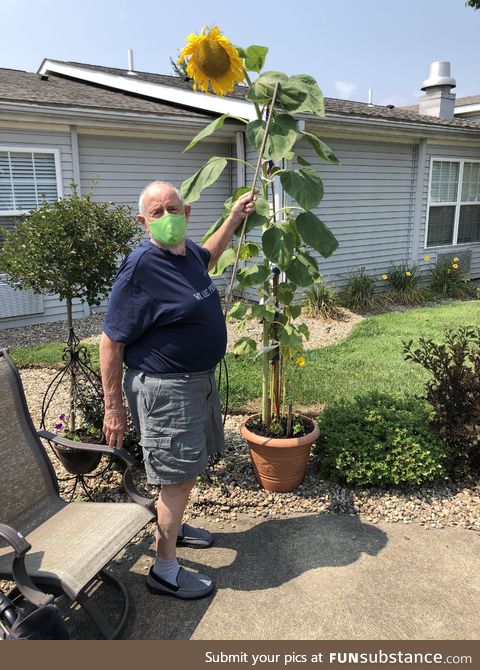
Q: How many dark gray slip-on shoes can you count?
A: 2